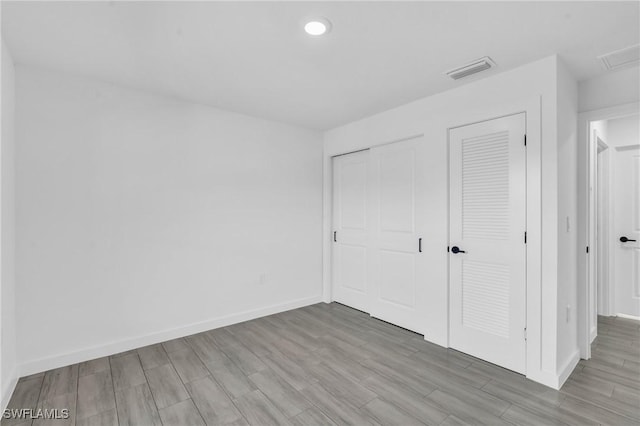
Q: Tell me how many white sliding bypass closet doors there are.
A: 2